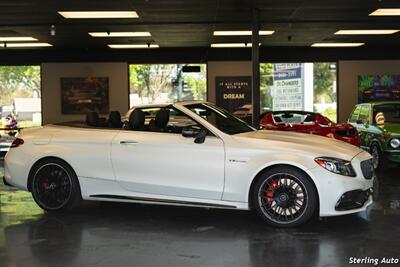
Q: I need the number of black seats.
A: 4